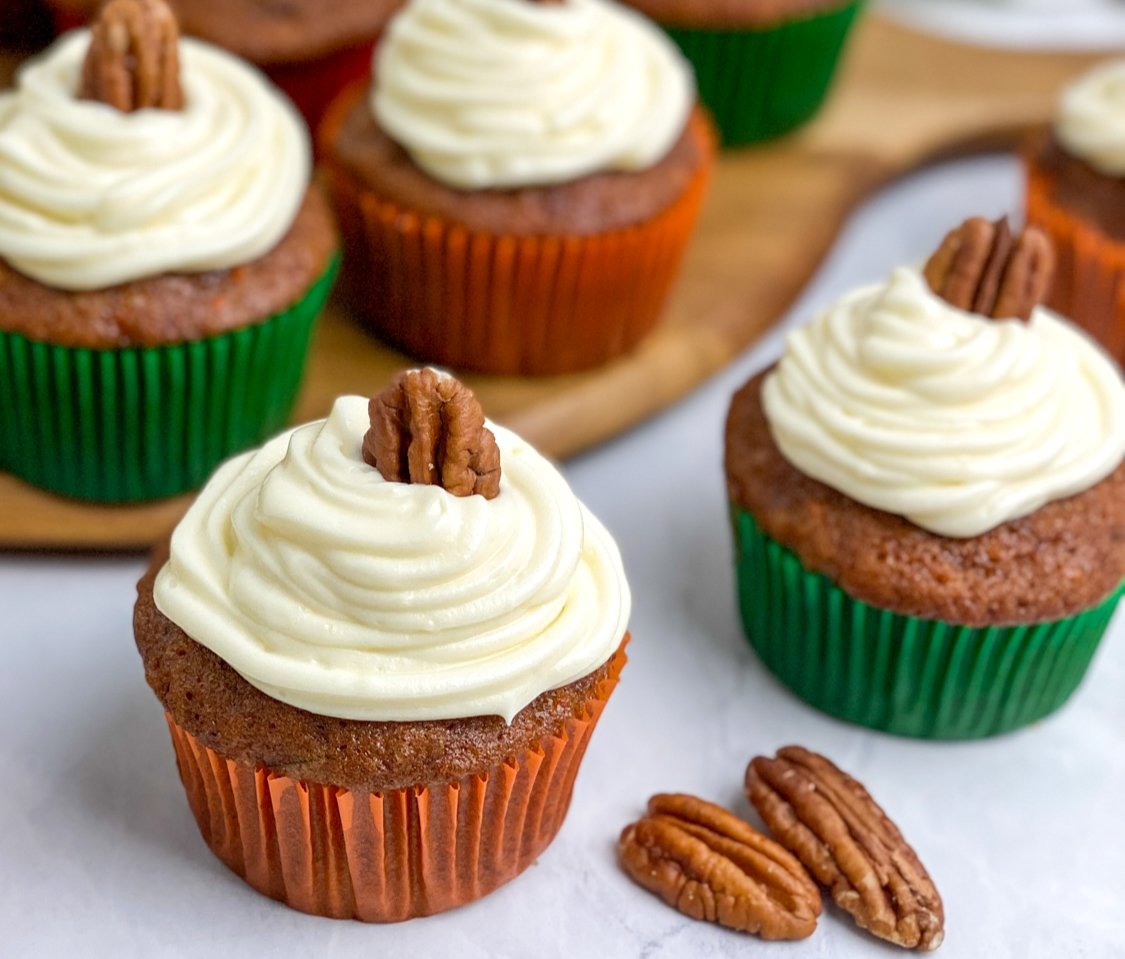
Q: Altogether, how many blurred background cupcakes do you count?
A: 5